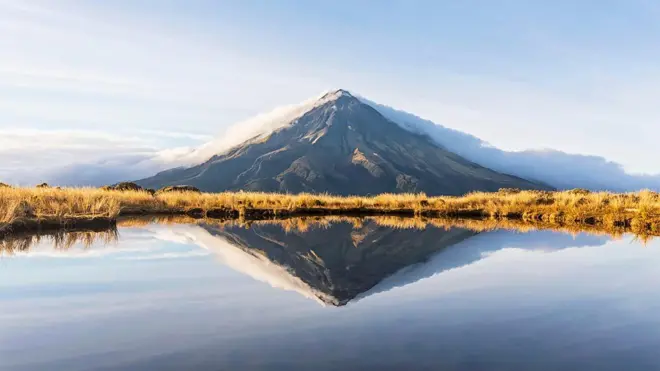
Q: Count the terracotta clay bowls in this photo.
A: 0